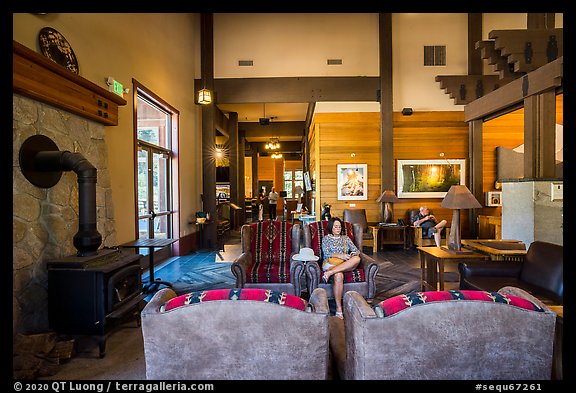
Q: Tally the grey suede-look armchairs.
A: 4